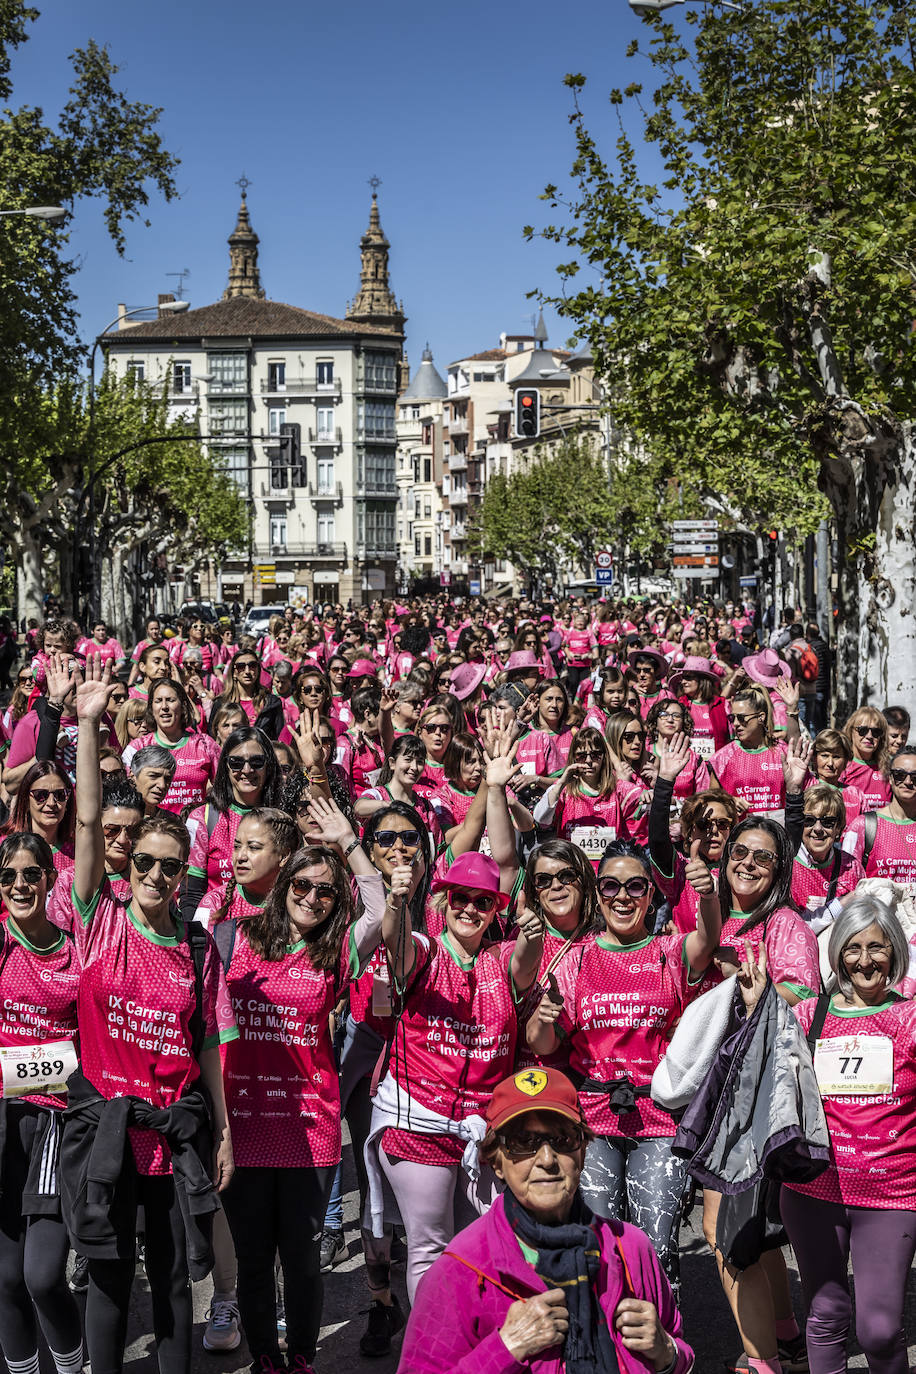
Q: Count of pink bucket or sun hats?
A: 6